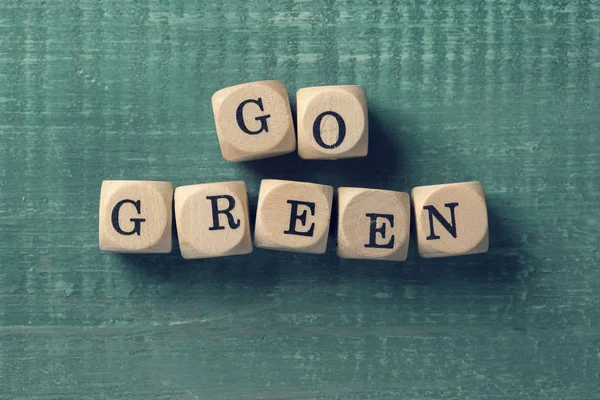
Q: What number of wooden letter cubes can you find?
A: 7